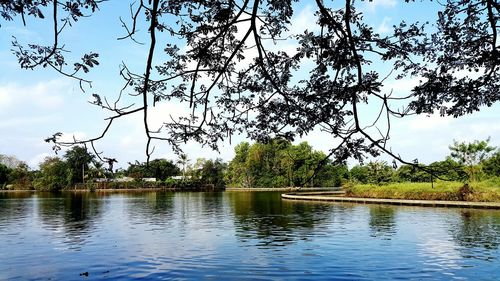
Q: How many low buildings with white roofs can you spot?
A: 3